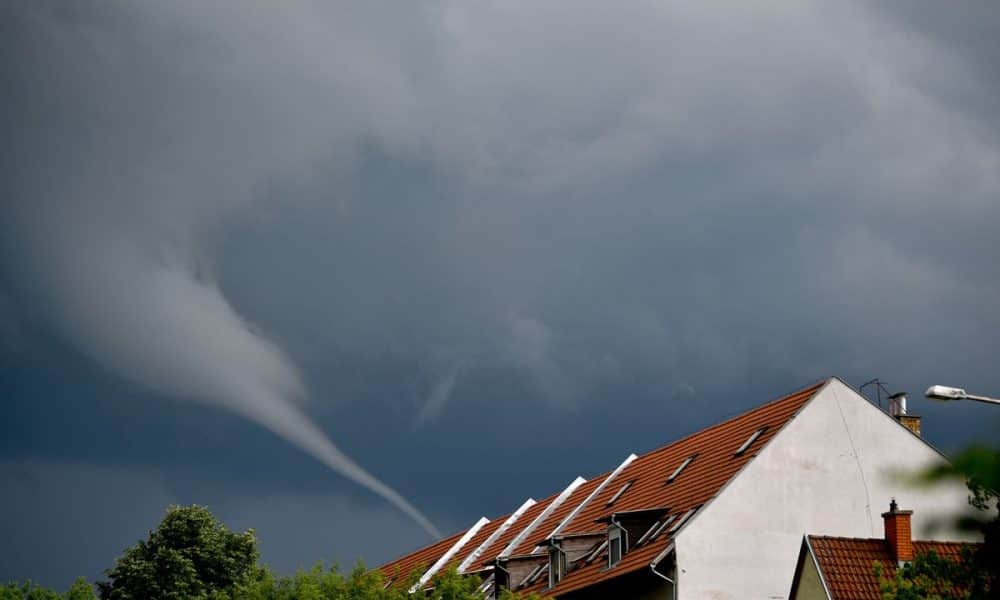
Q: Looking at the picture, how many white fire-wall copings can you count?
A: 4